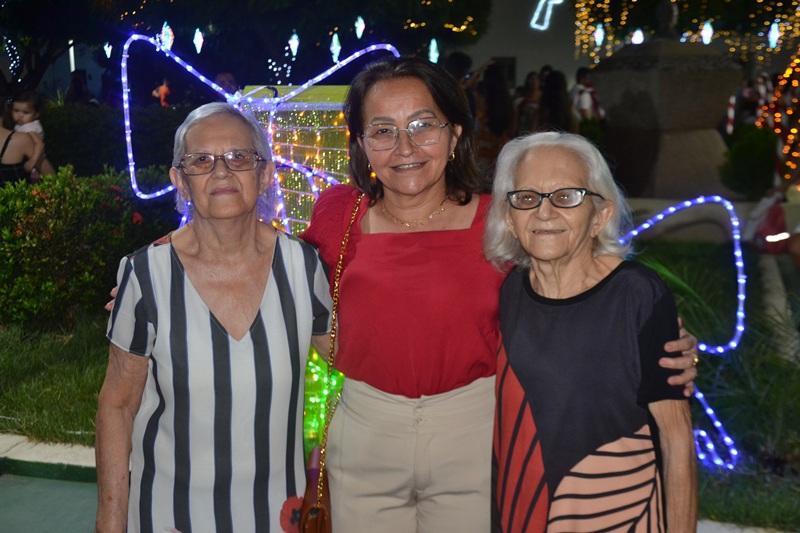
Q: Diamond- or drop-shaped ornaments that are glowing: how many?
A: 11